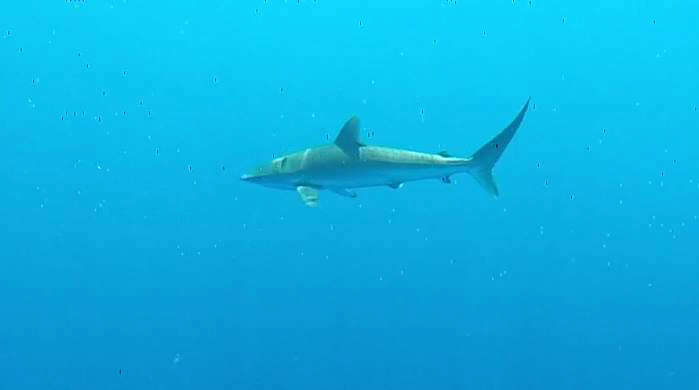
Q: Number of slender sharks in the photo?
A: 1